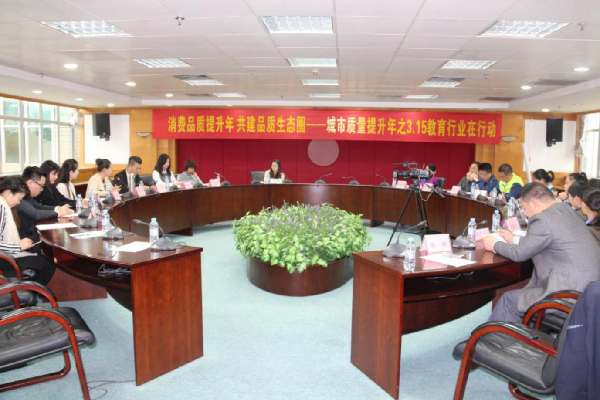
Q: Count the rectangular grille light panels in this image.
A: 12